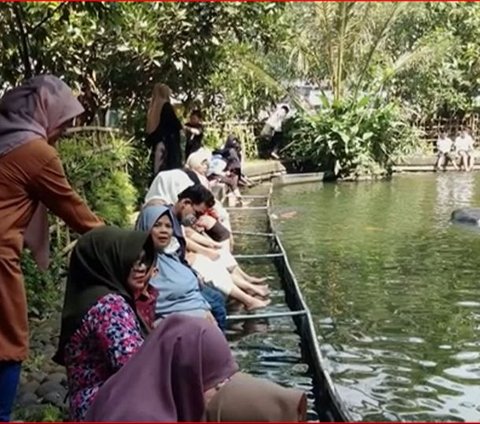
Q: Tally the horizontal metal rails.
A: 5